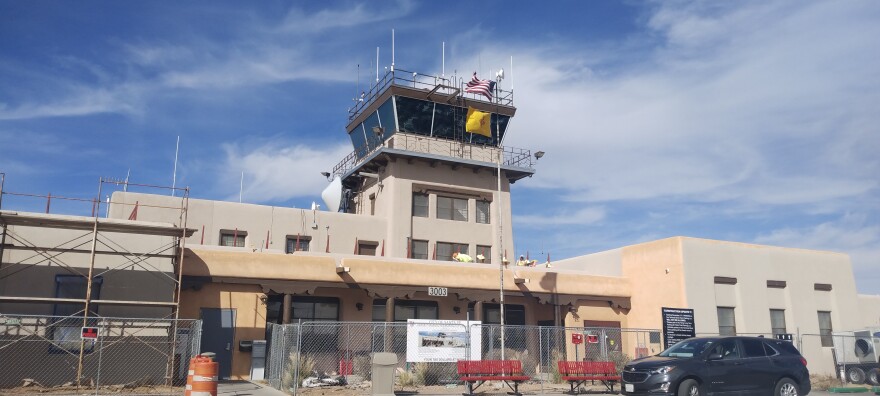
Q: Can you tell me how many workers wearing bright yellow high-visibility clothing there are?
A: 2